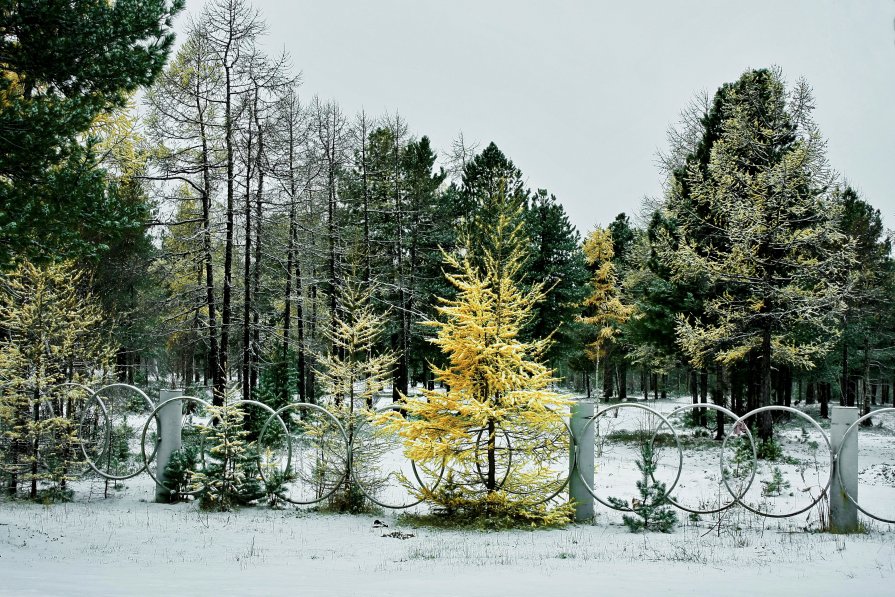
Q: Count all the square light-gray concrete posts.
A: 3